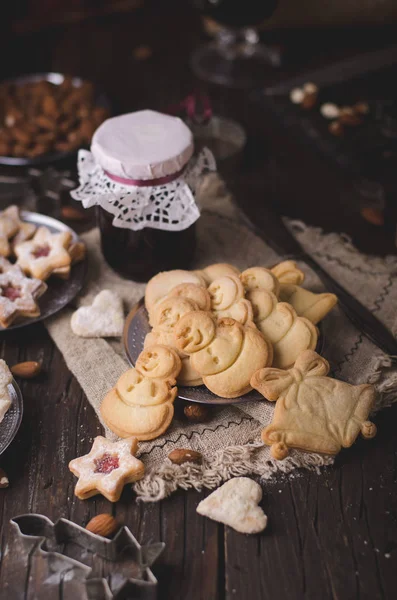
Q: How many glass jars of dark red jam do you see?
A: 1